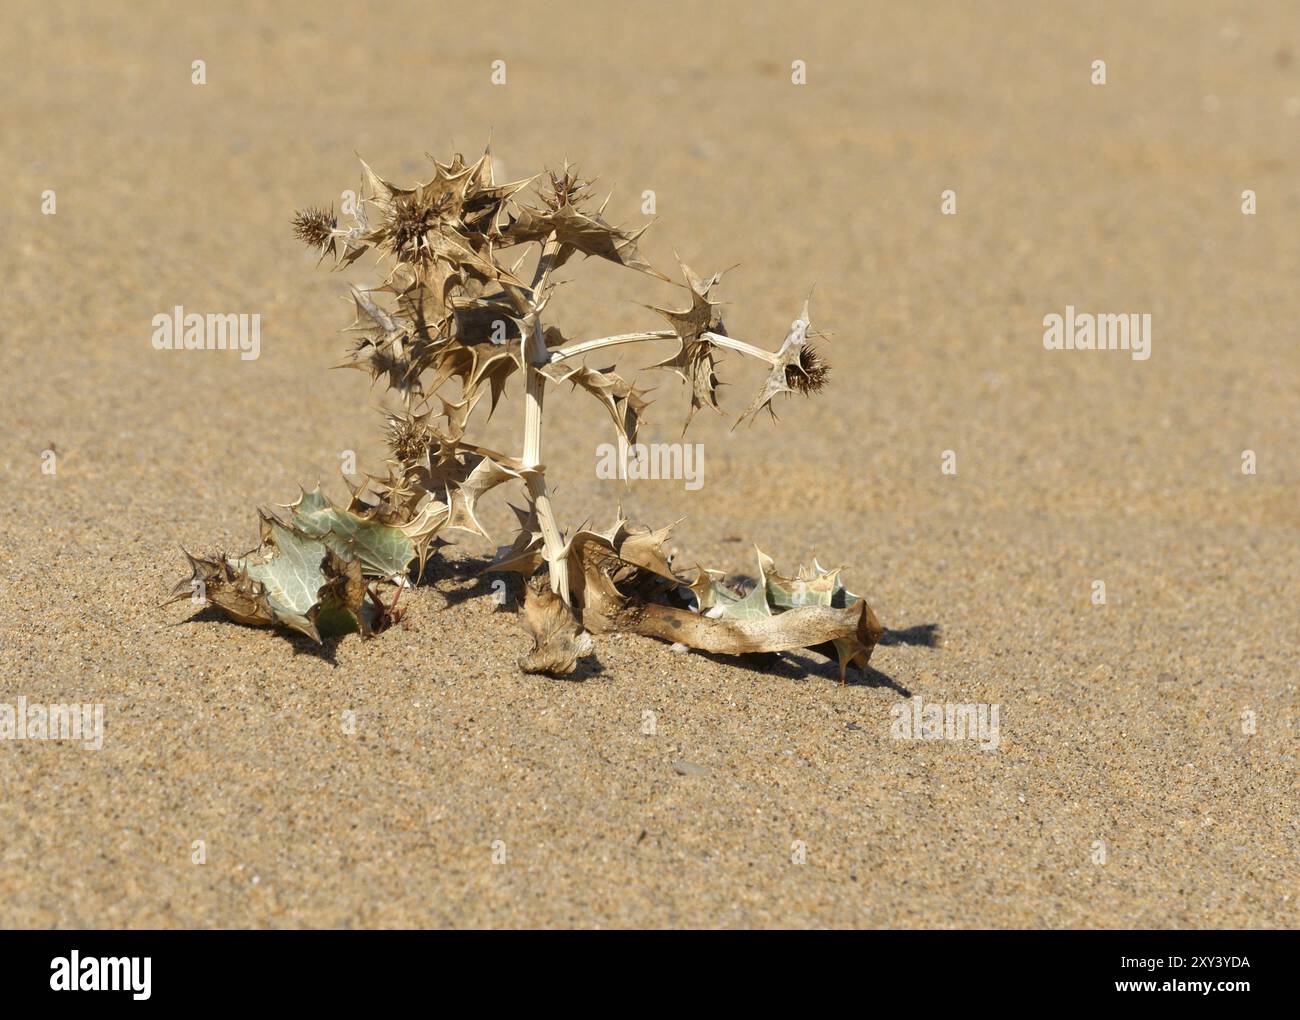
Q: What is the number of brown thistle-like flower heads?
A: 5